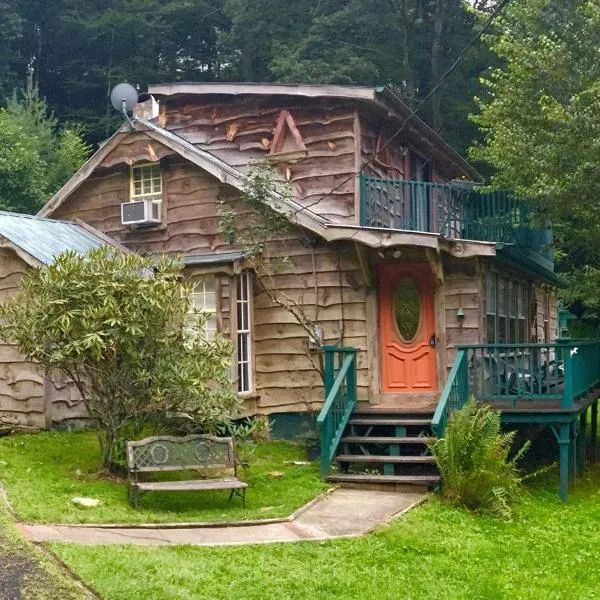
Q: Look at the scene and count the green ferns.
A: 1